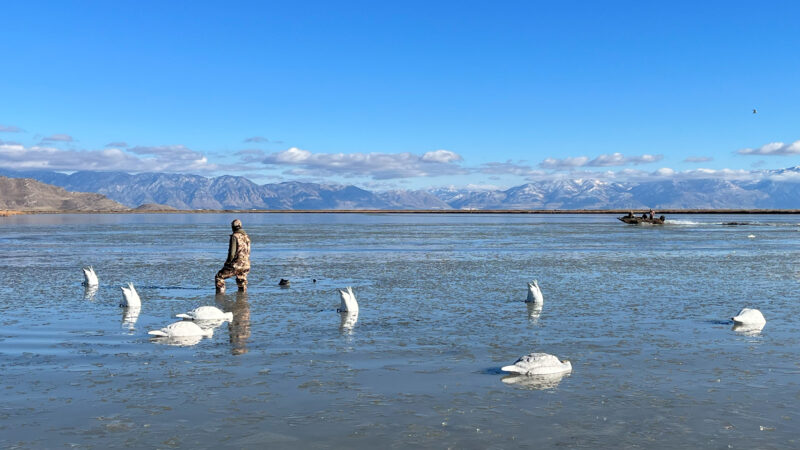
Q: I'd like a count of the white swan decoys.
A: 8